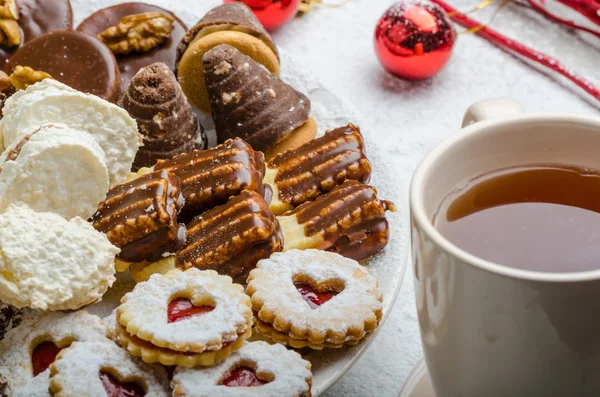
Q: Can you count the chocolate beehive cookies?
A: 3